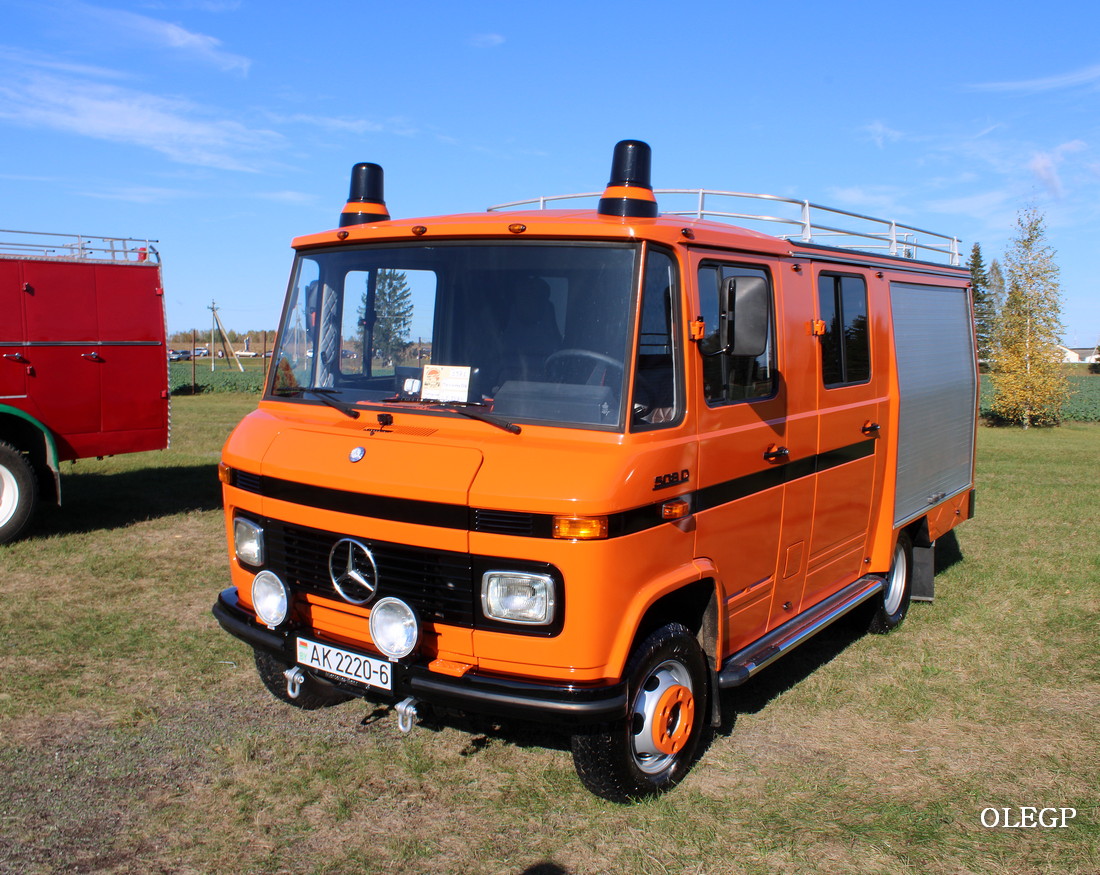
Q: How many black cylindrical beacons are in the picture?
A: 2